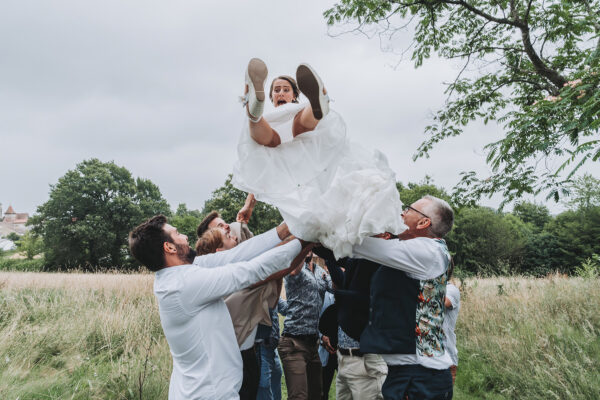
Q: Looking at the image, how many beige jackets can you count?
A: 1